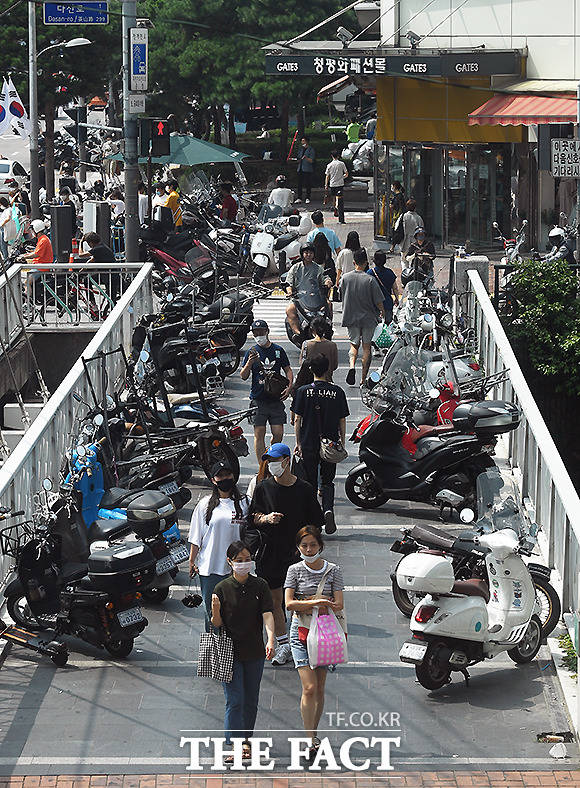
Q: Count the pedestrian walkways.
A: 1